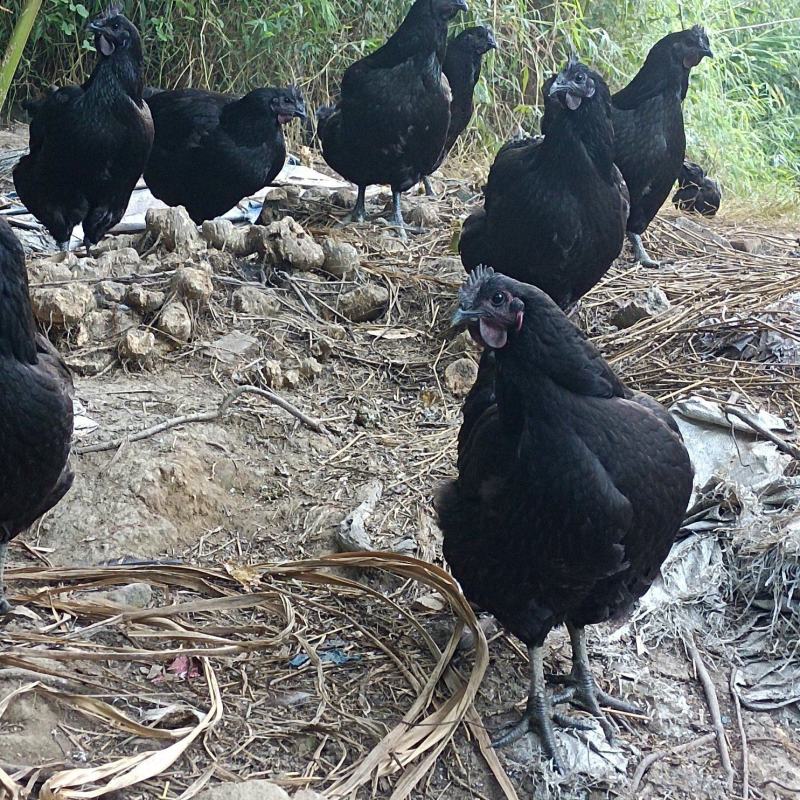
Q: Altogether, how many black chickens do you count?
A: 9